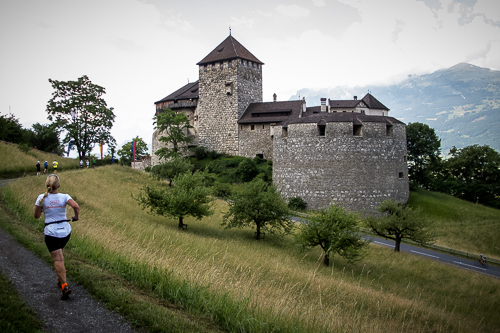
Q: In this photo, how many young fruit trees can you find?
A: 4